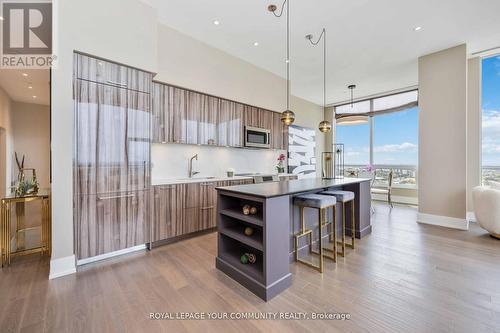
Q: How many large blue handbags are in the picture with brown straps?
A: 0